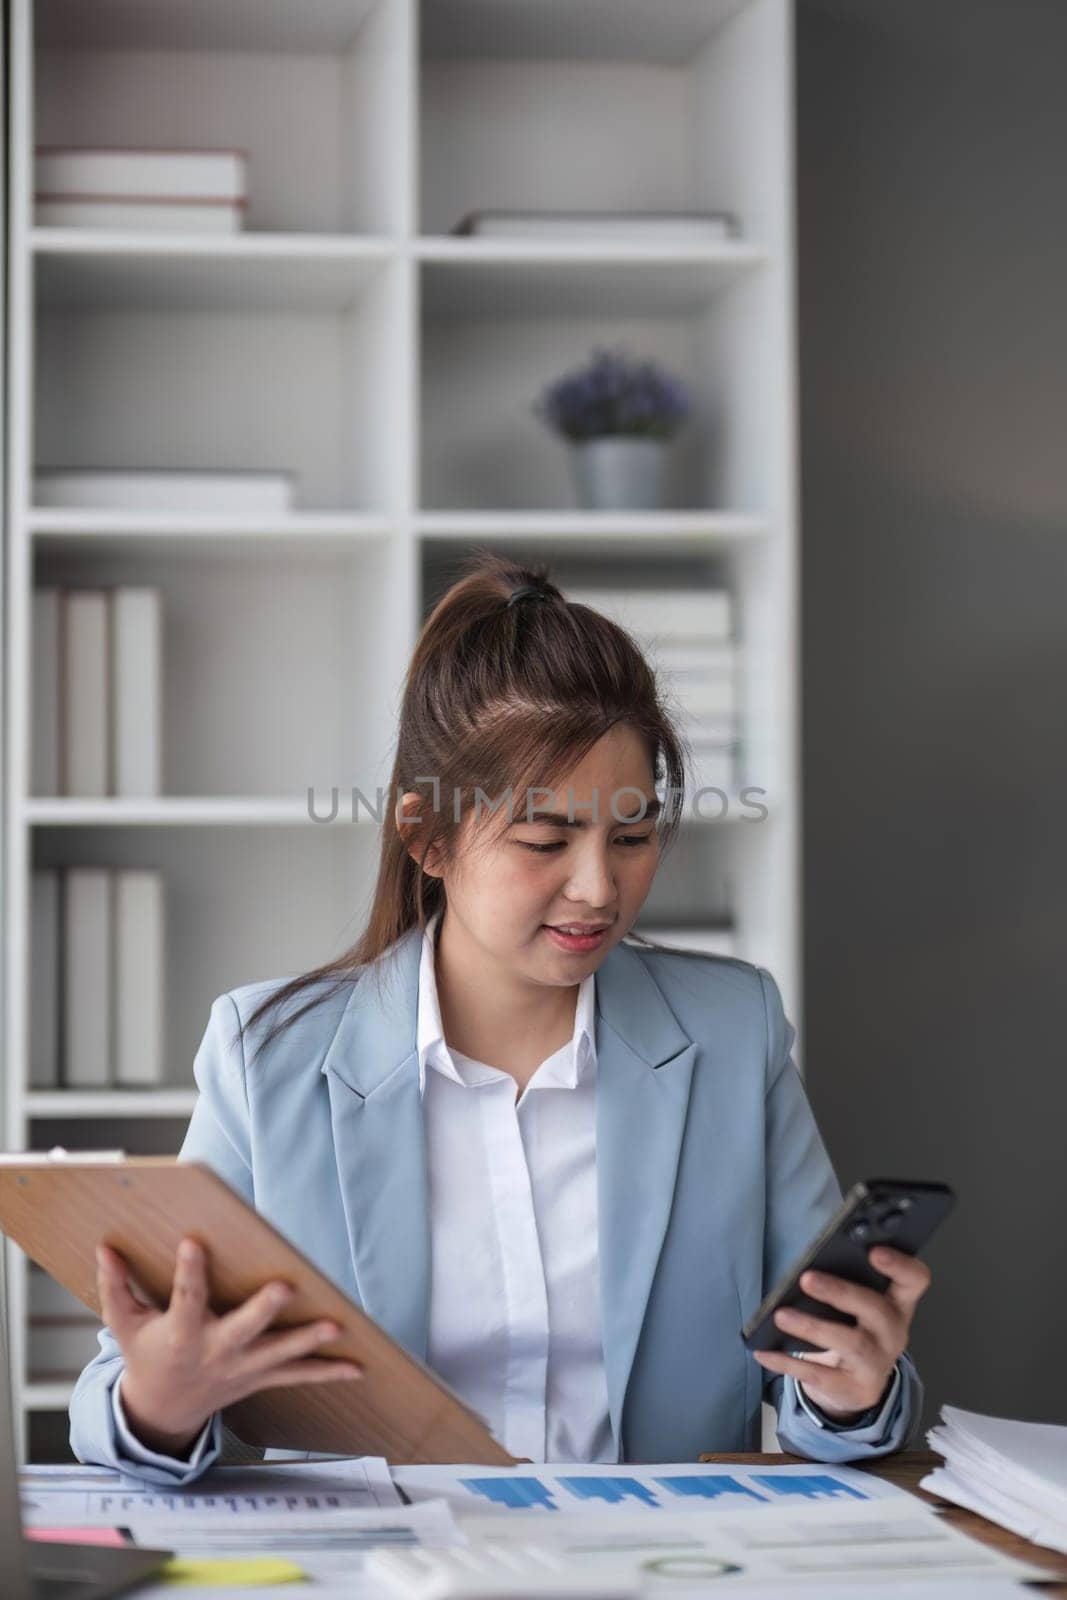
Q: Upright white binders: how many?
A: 6